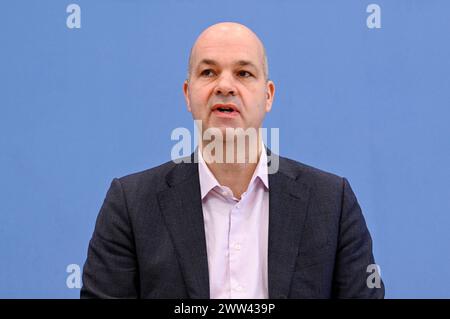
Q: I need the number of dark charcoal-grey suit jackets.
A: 1